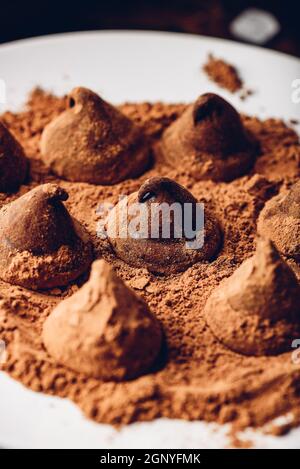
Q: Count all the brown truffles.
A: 8